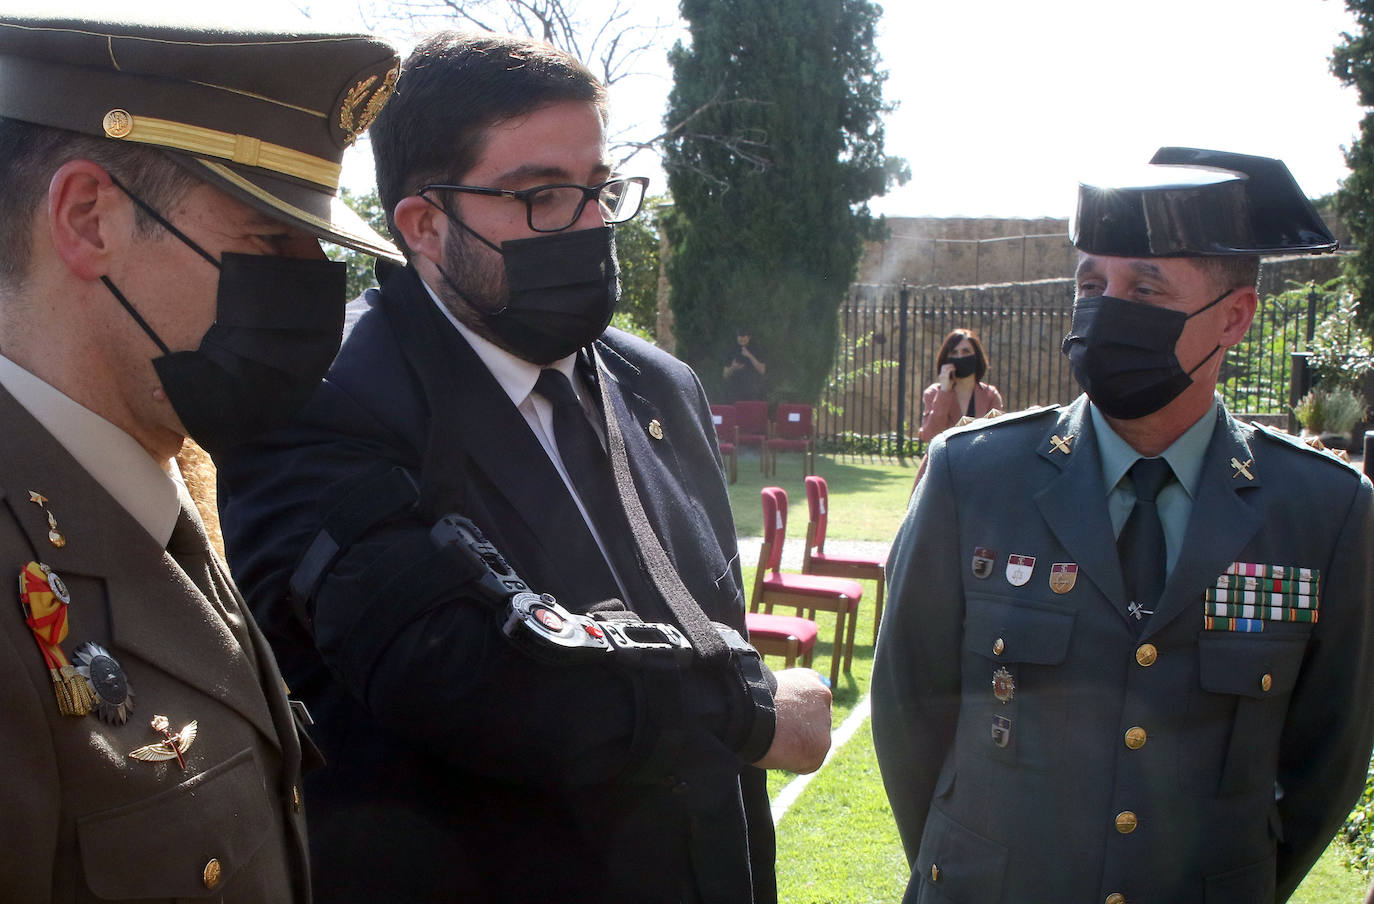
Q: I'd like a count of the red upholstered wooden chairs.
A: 6